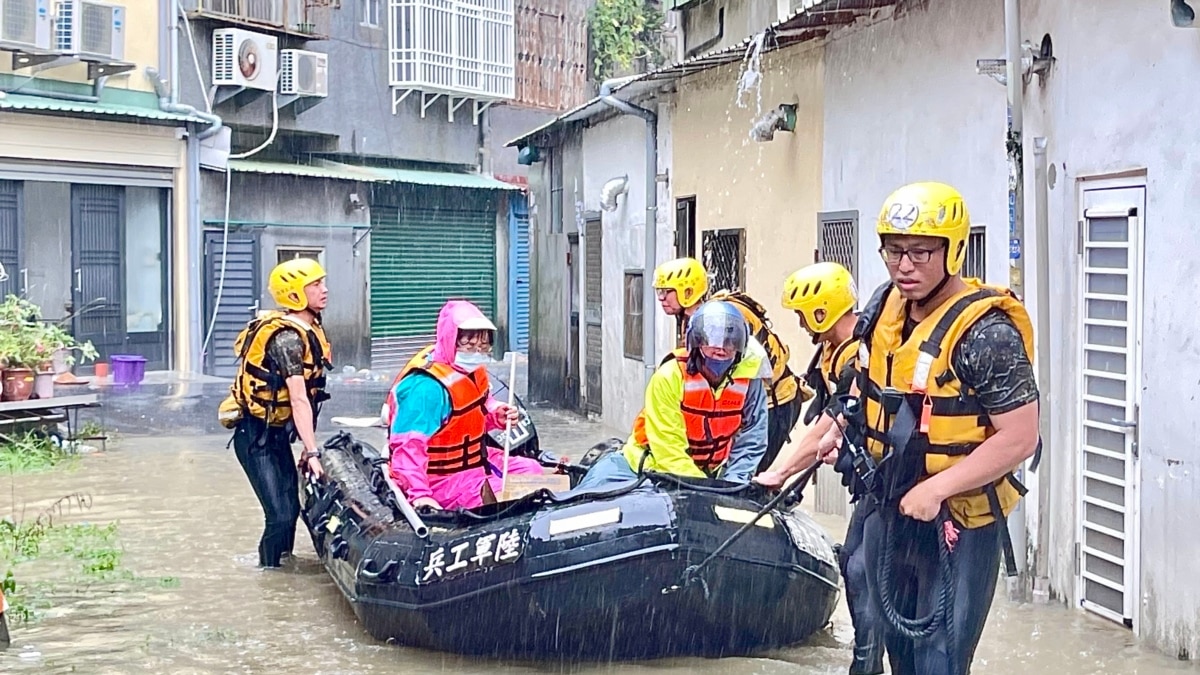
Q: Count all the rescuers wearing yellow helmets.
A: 4